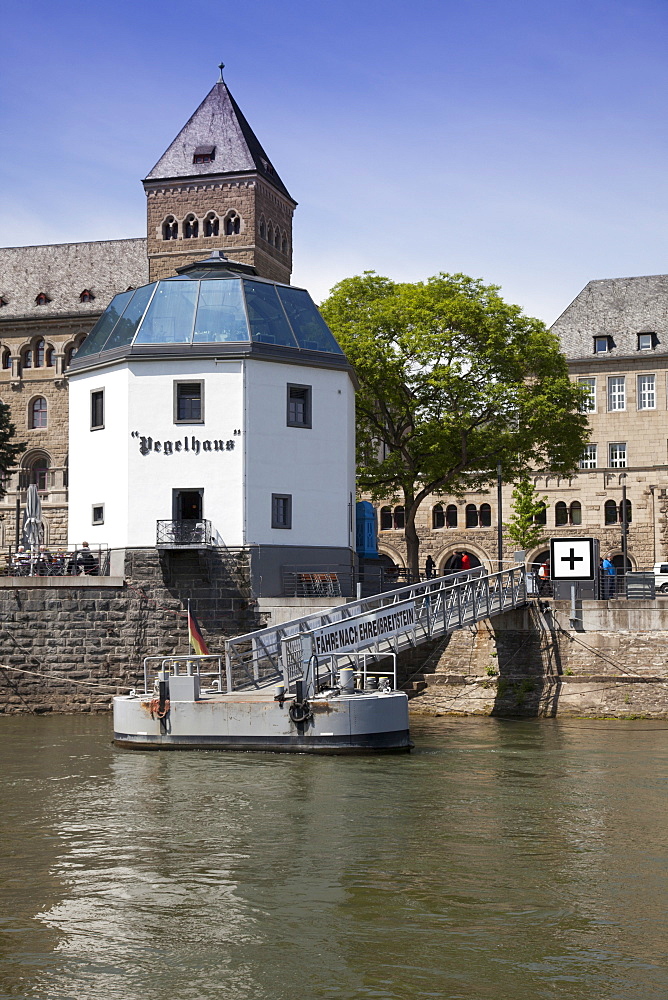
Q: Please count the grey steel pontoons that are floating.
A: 1